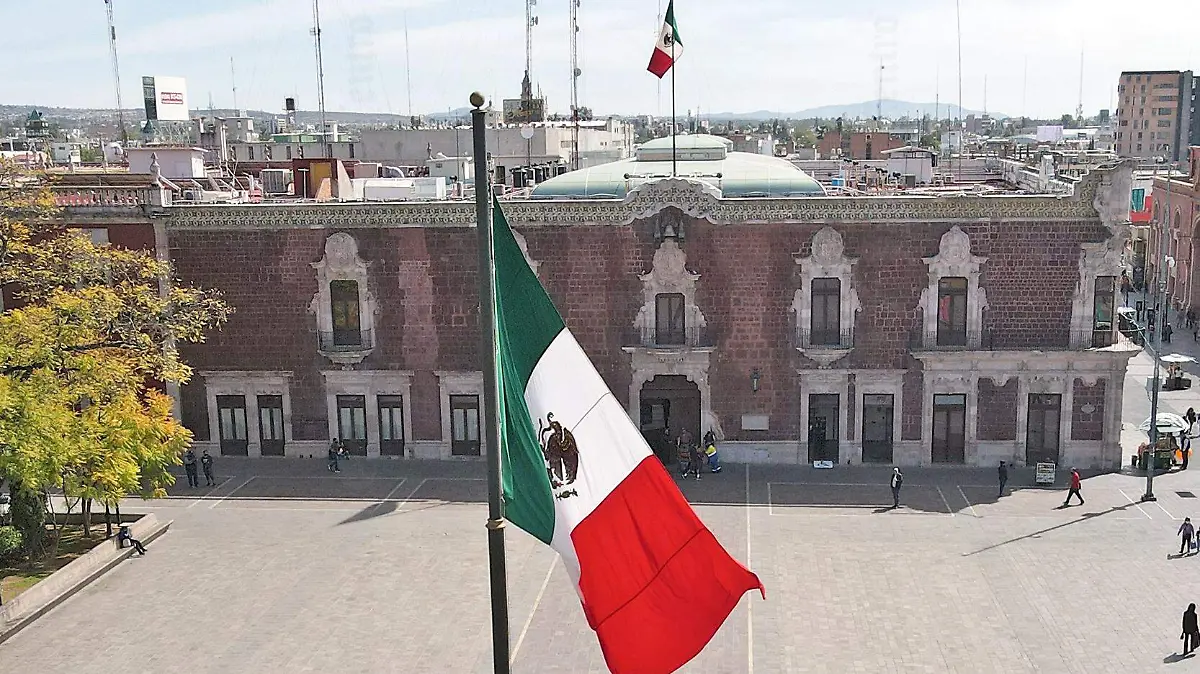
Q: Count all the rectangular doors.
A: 9